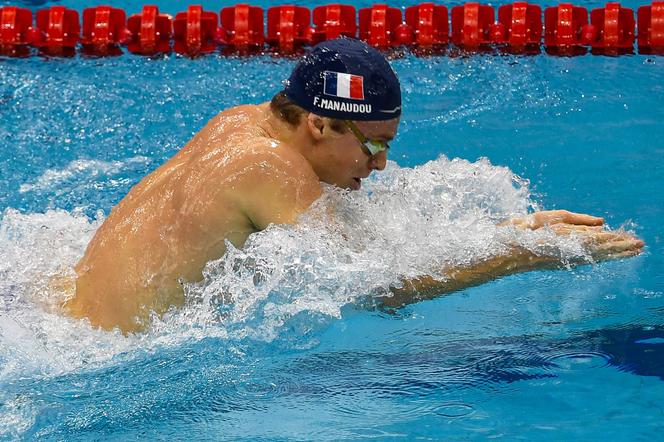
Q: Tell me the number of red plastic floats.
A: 15